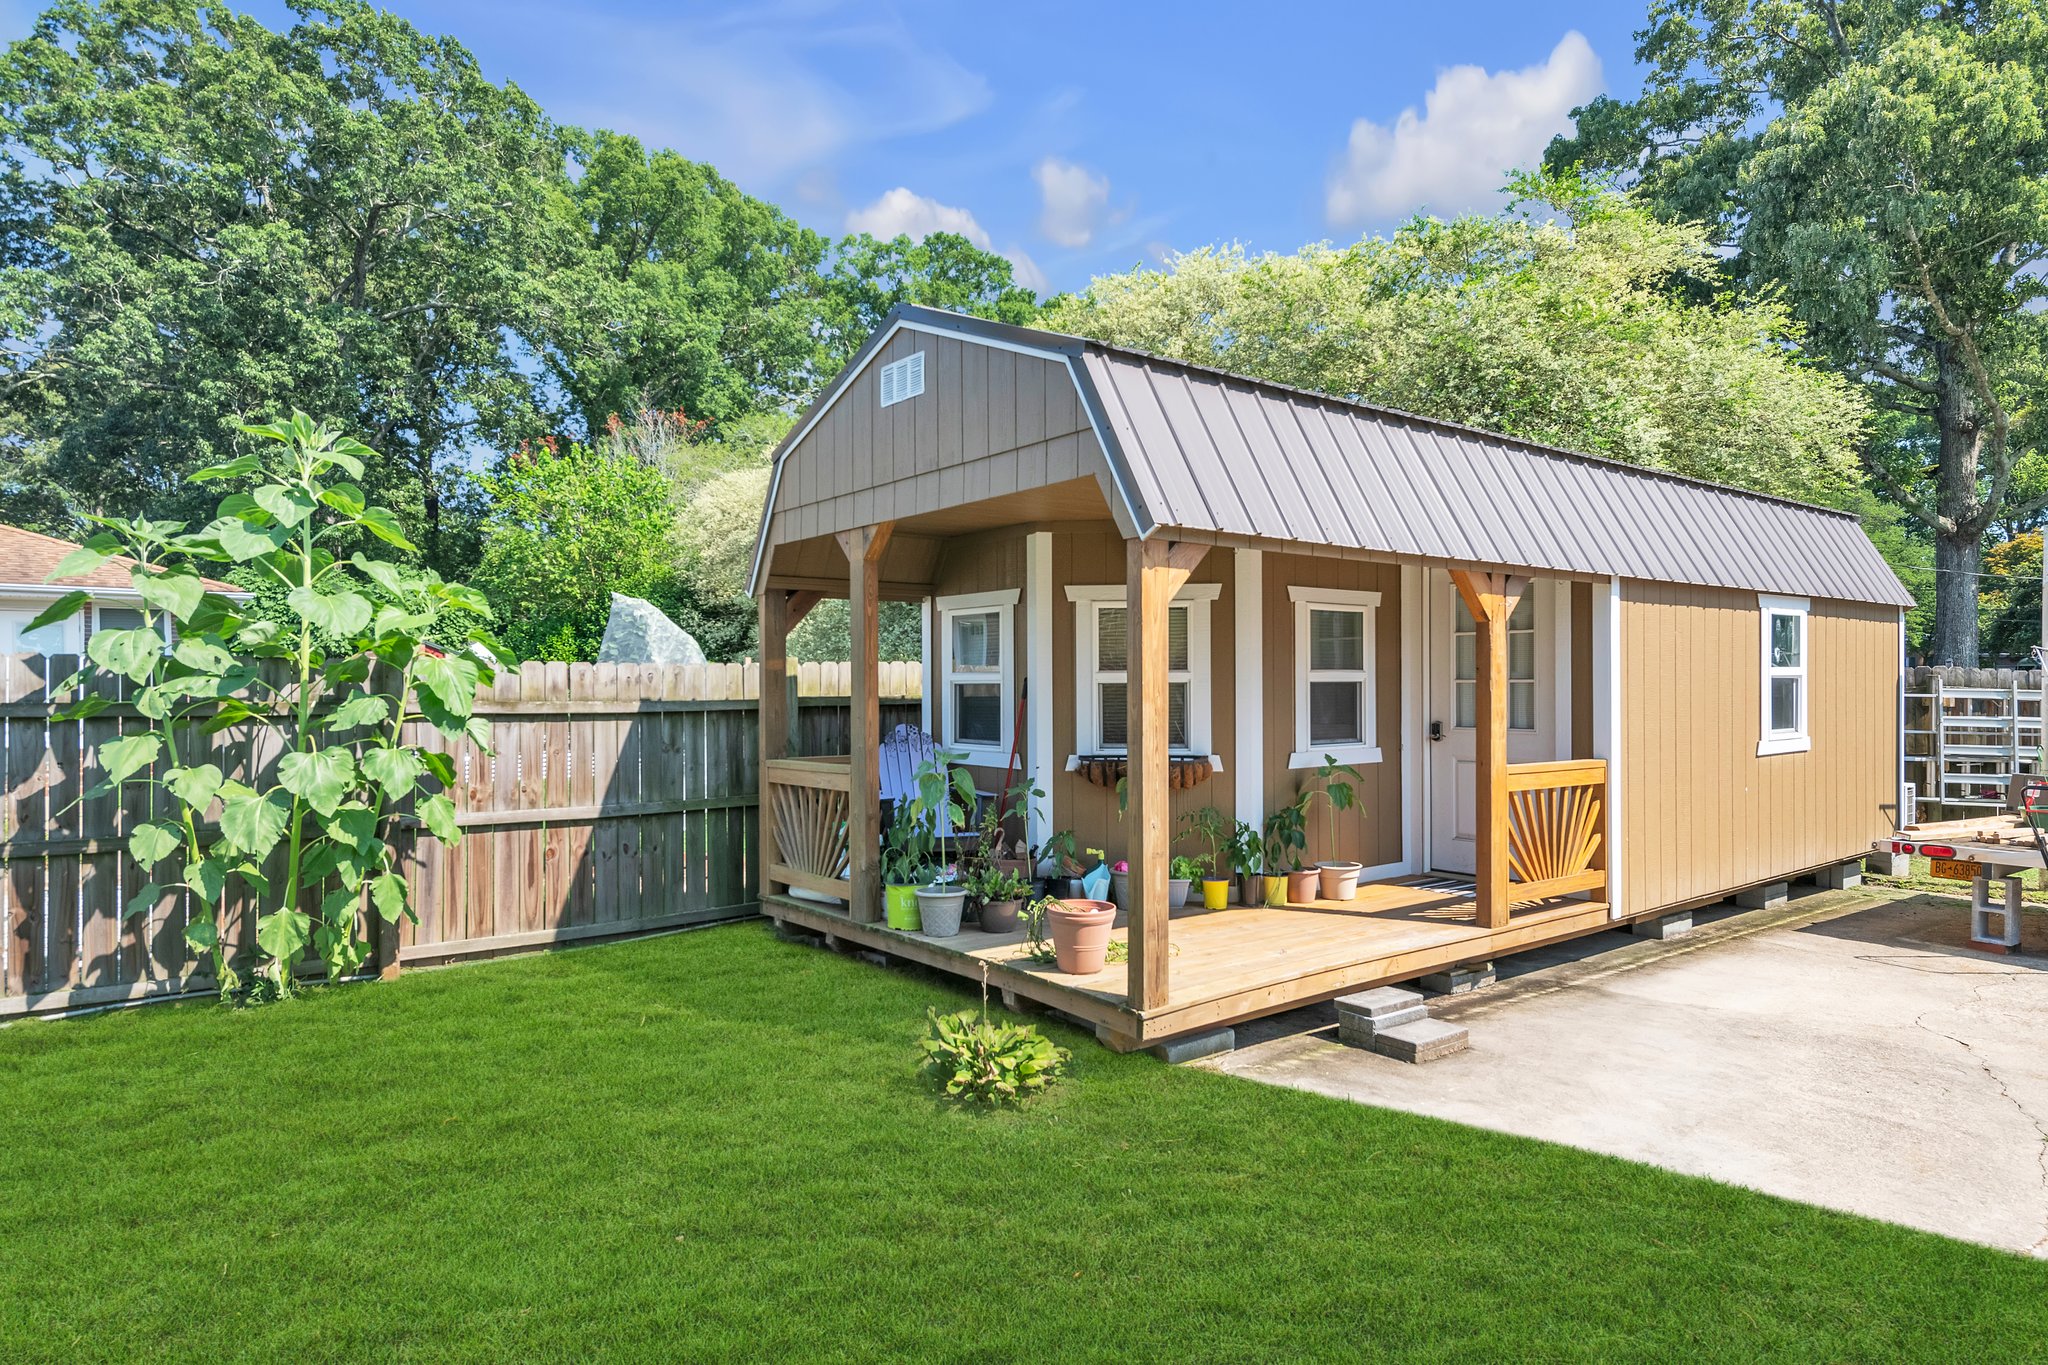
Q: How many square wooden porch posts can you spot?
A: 4